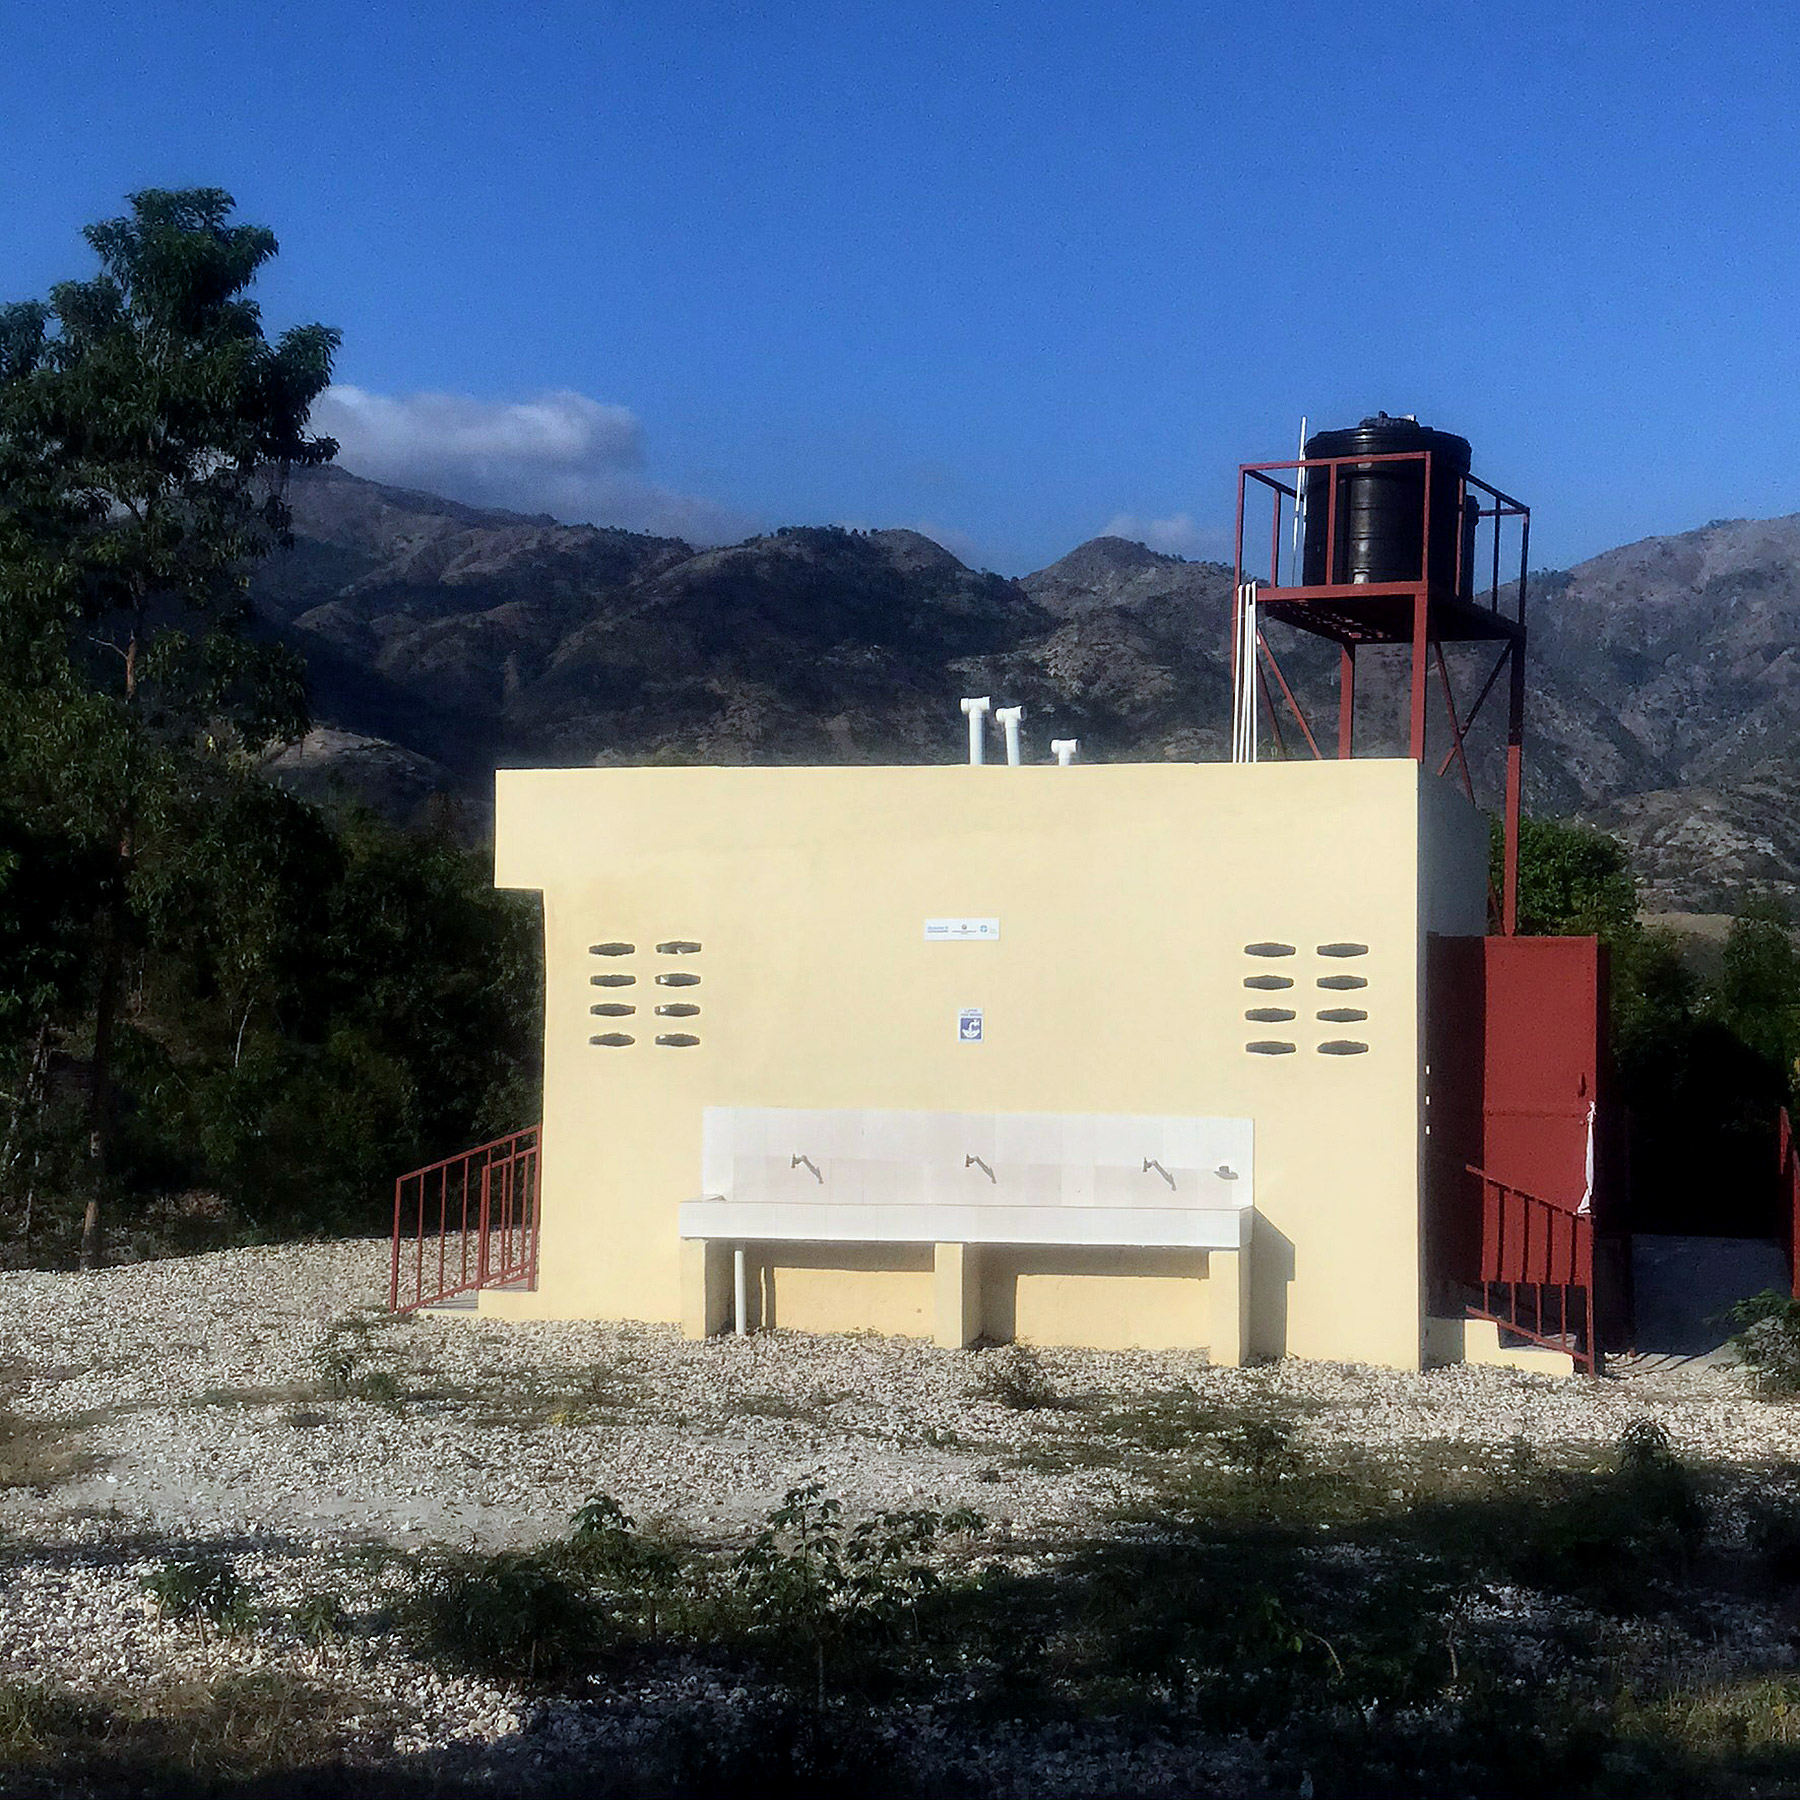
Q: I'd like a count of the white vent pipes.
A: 3